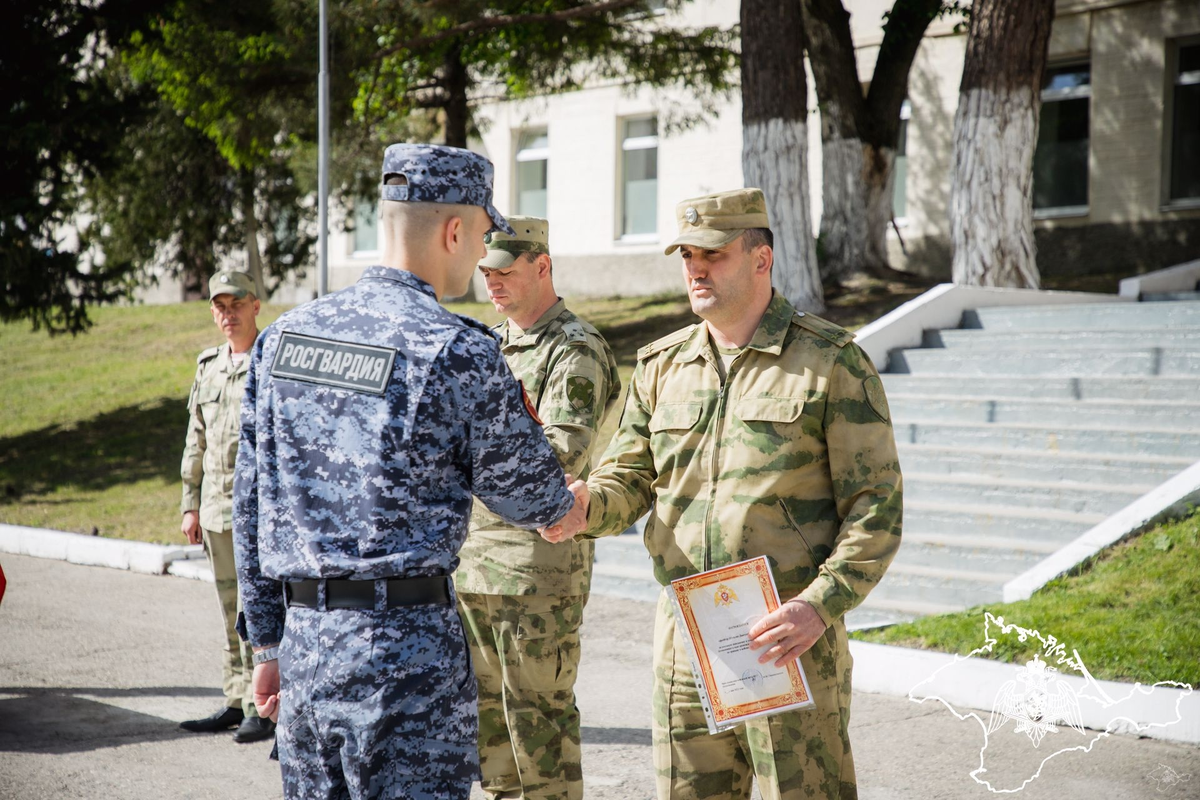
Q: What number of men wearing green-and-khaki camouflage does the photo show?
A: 3